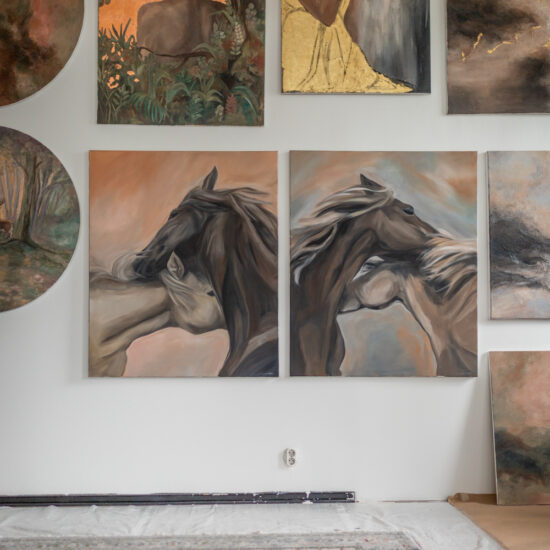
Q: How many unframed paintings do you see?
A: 9